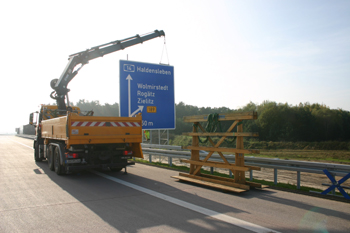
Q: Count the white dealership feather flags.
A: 0